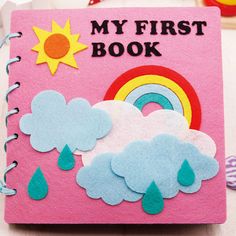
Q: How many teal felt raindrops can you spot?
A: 4